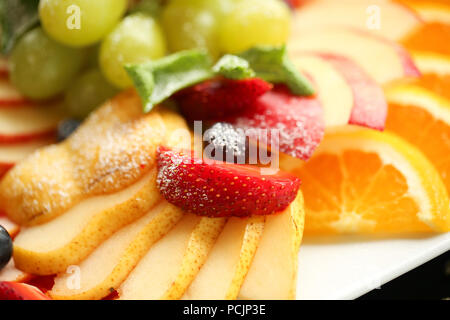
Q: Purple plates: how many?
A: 0